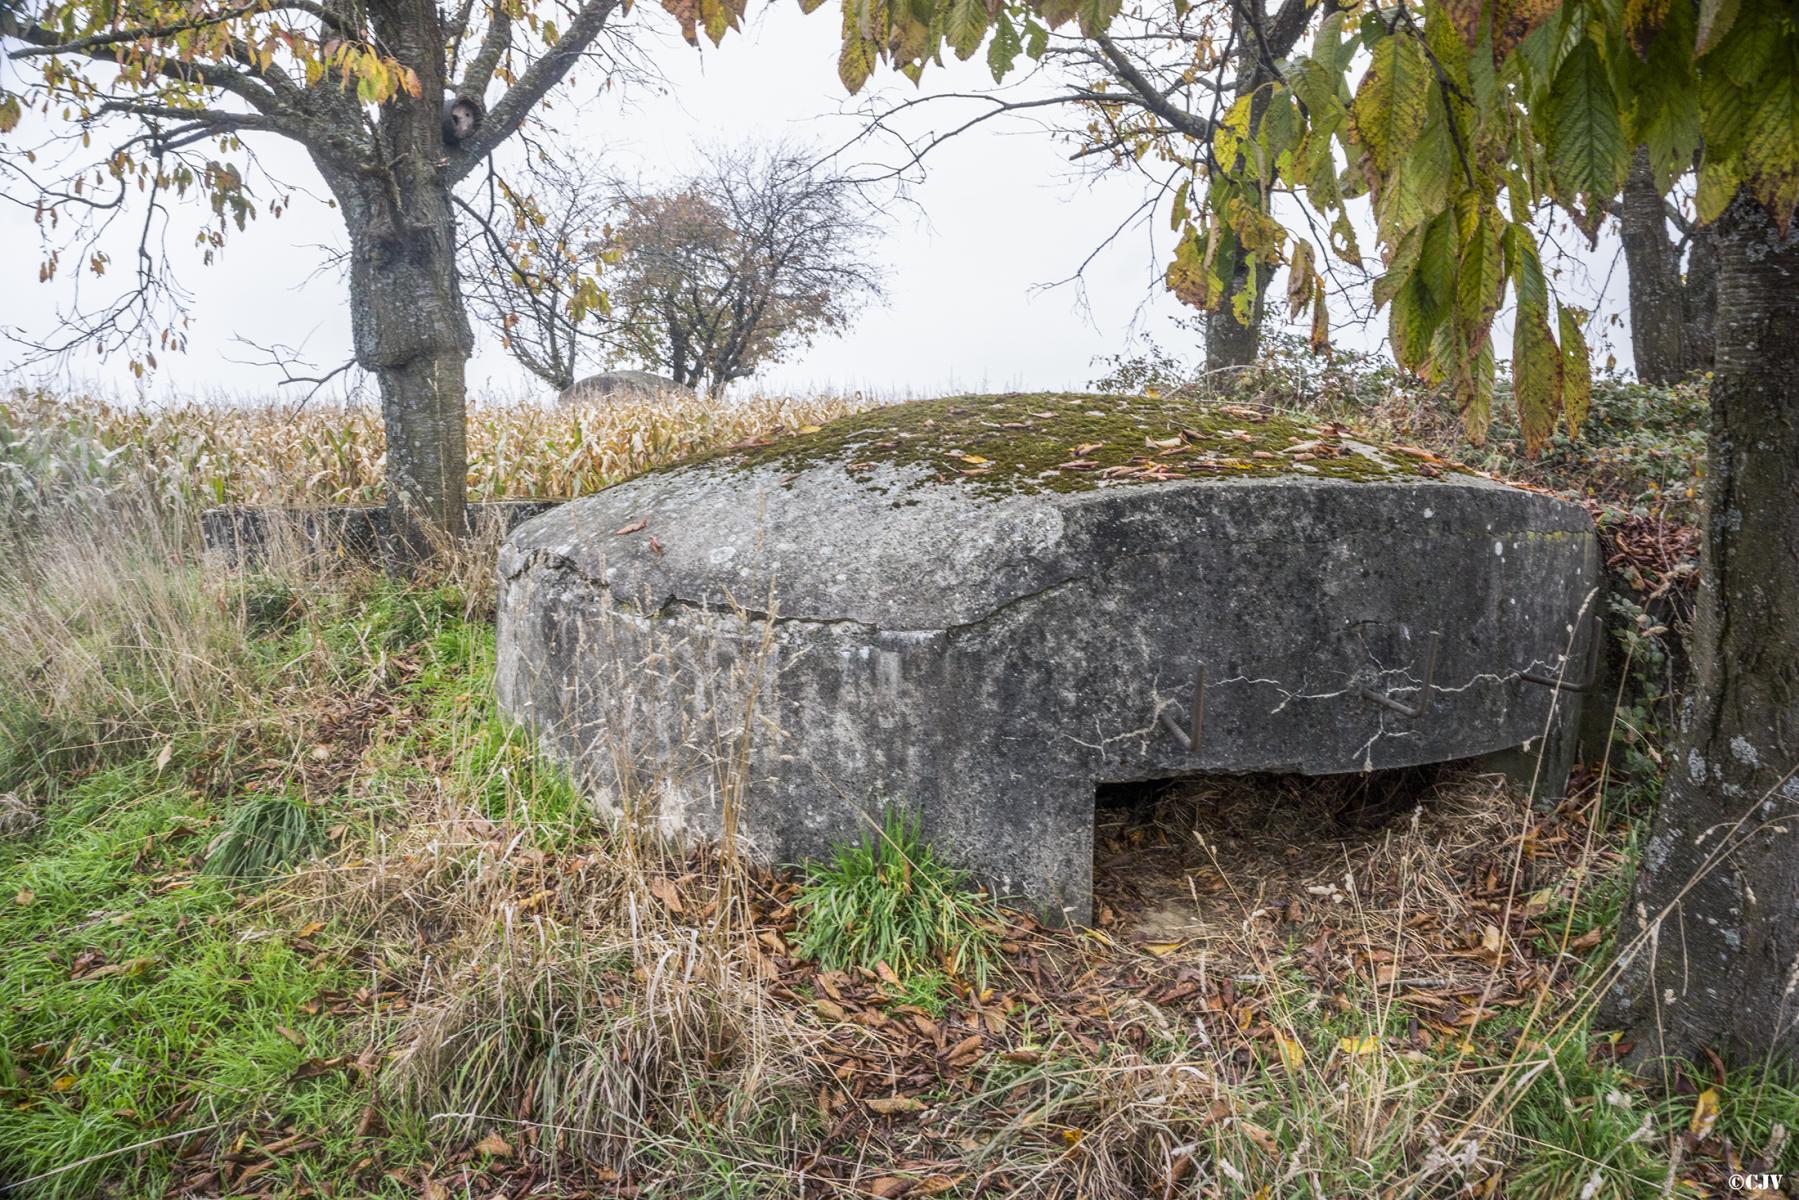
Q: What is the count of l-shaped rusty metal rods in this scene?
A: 3